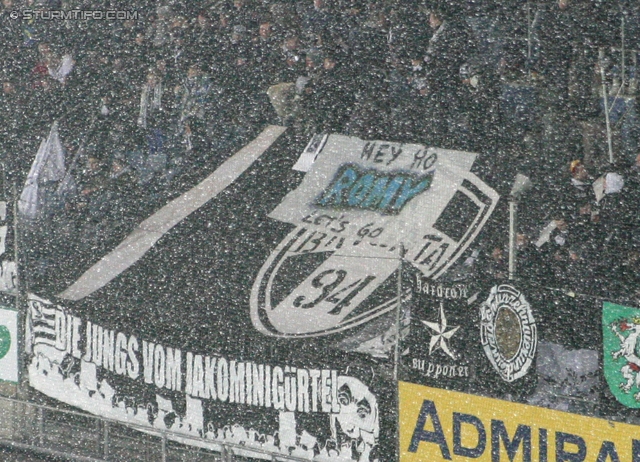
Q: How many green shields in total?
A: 1